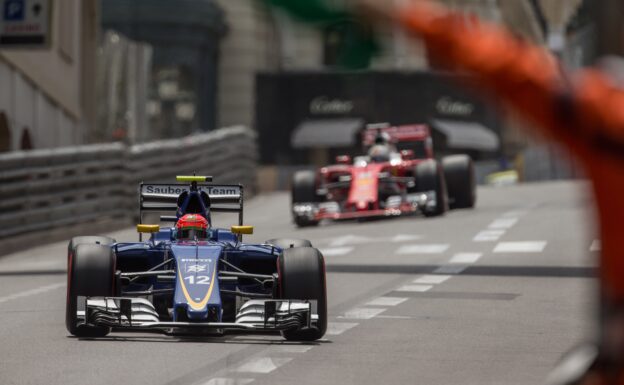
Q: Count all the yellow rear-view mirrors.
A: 2